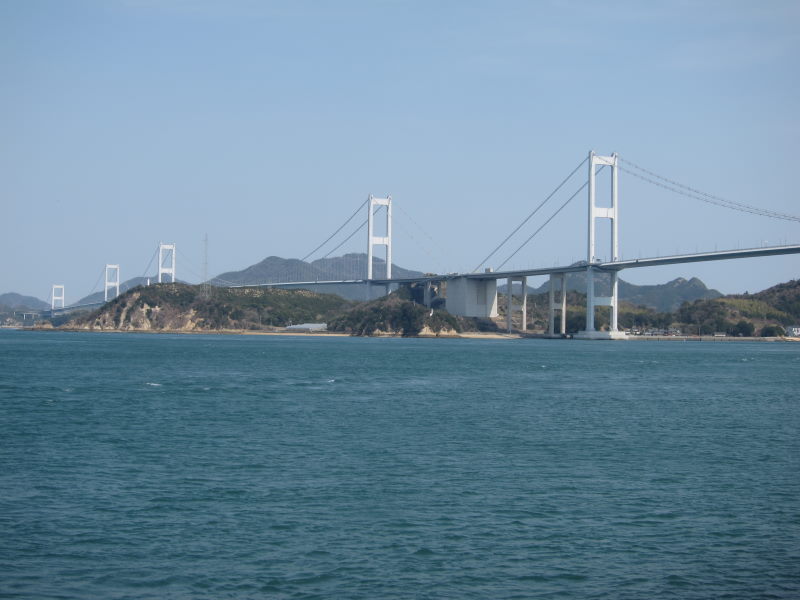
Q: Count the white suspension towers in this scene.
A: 5